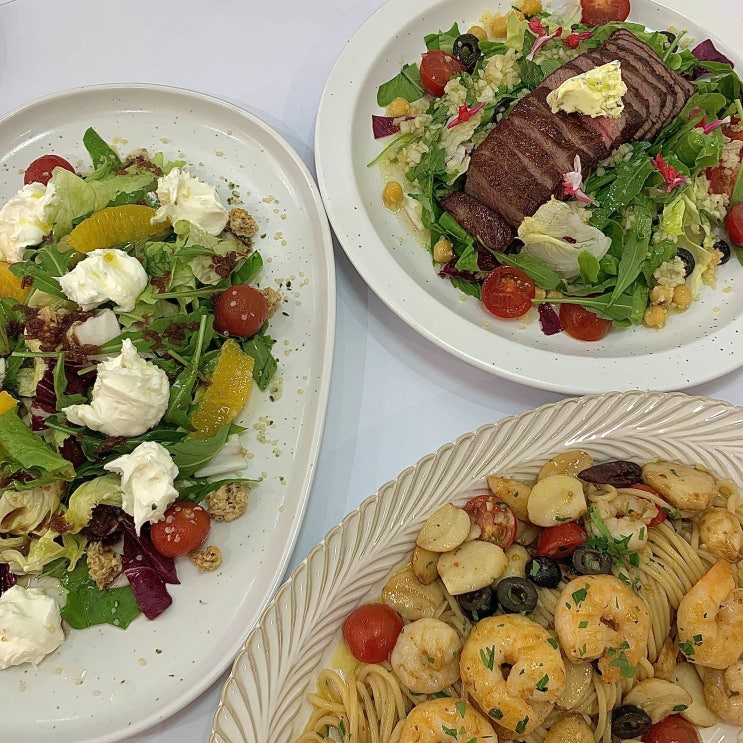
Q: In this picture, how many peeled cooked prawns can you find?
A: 7